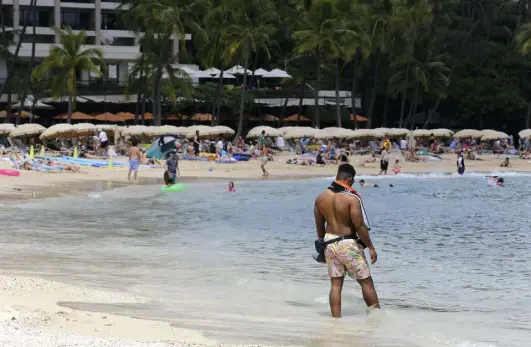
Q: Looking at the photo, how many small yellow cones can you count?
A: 4